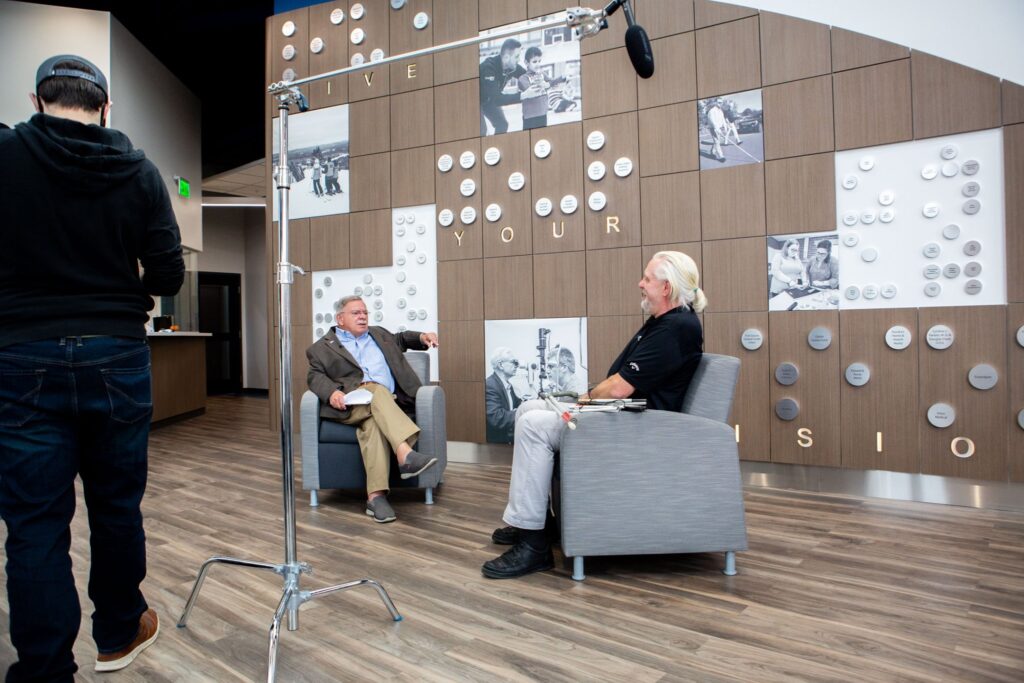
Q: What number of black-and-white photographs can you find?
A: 5